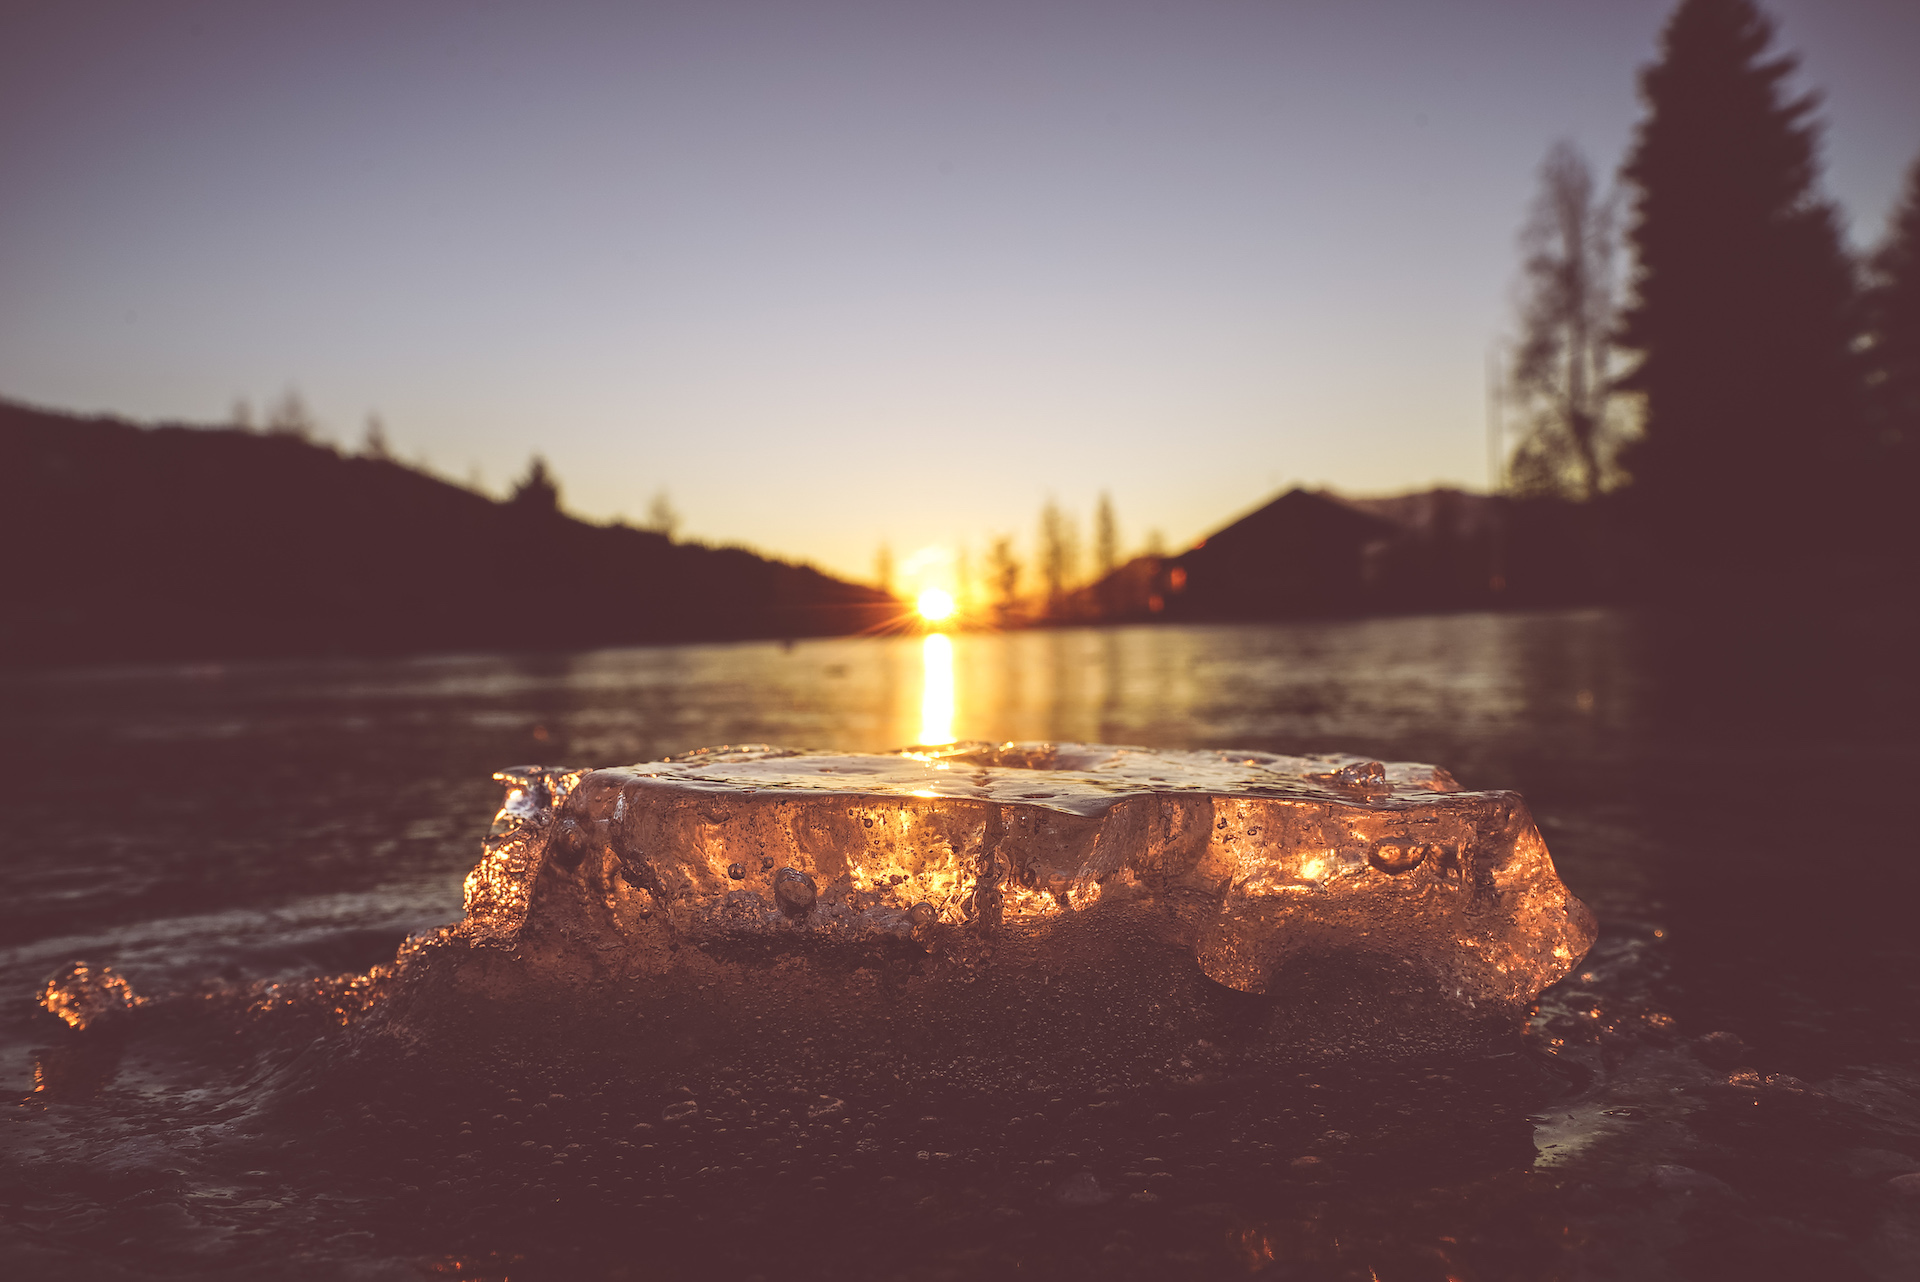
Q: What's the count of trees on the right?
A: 3